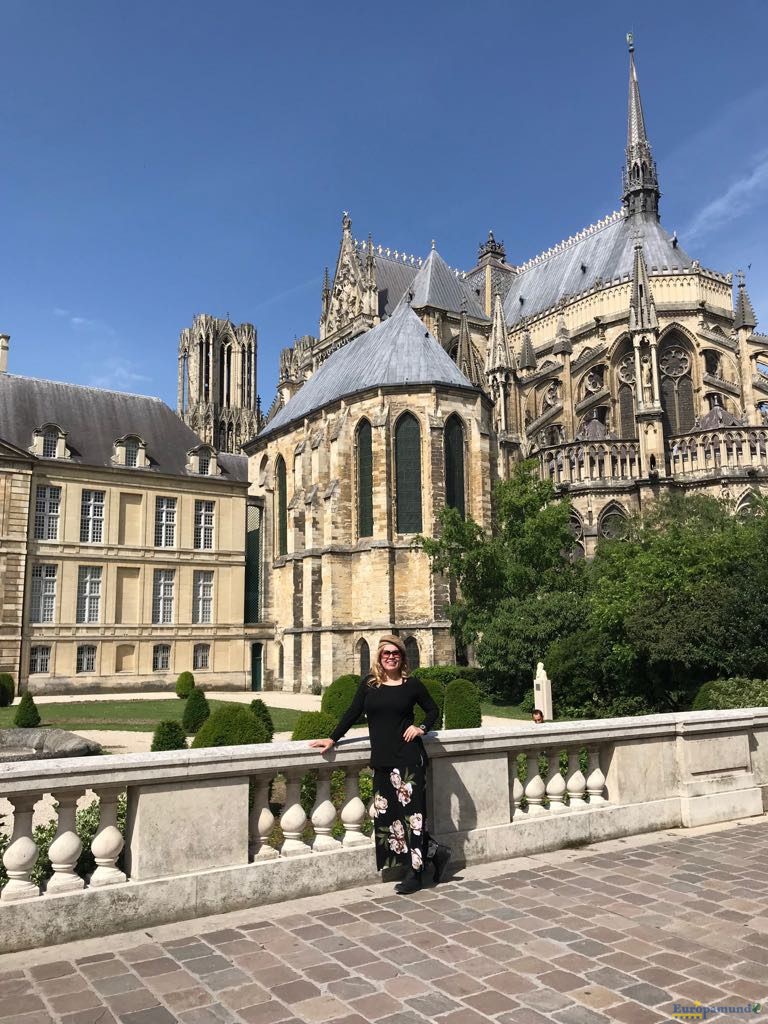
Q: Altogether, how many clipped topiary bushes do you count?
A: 11